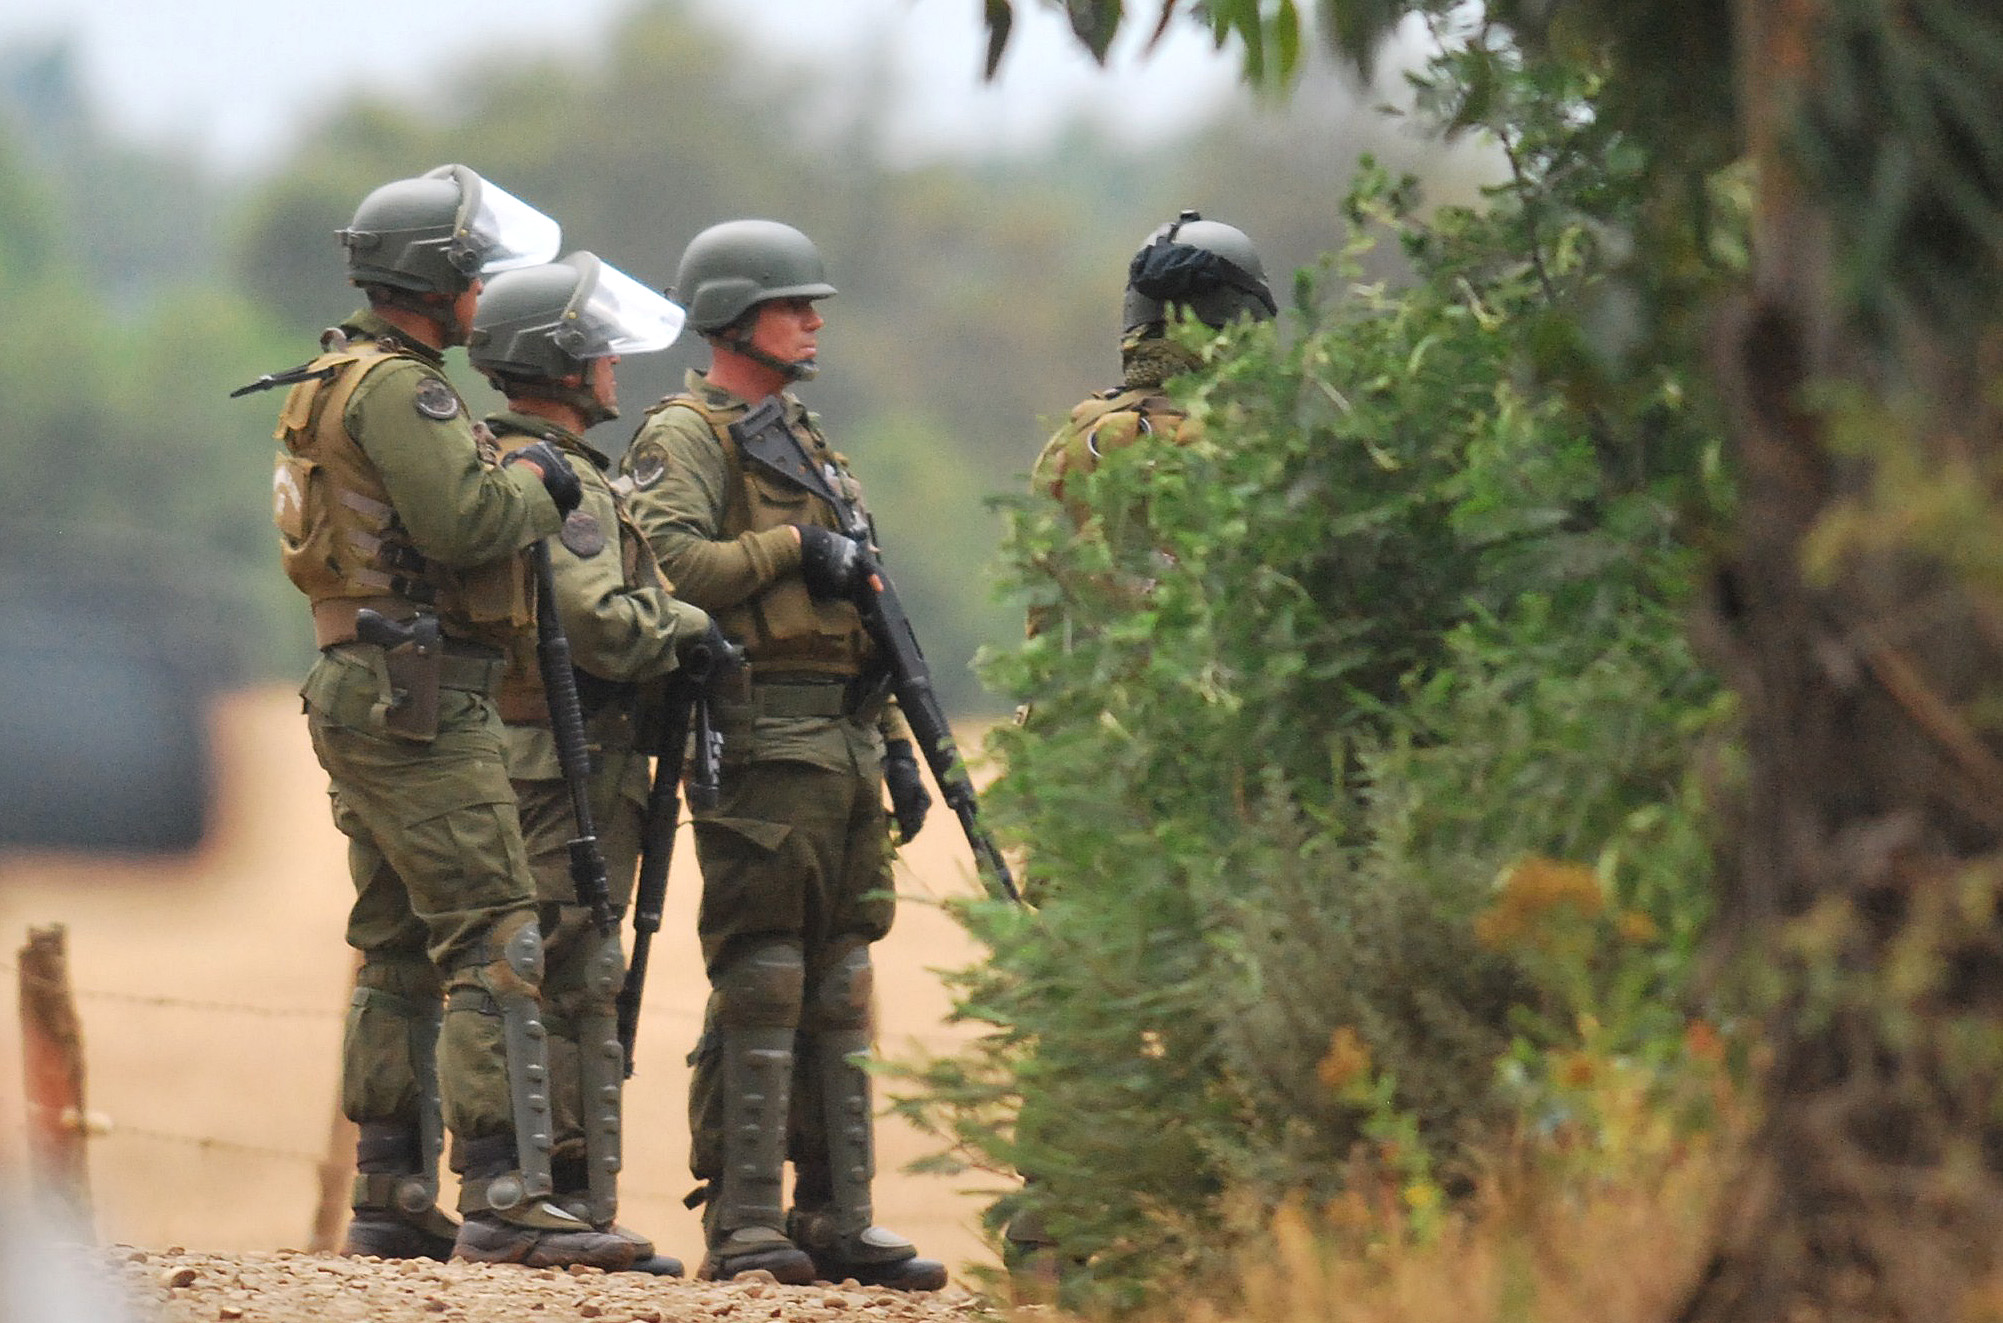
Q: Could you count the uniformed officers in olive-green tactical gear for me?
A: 4